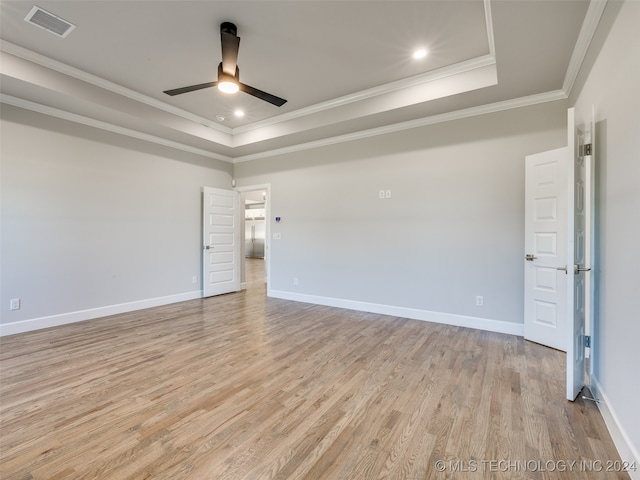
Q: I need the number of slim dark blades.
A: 3